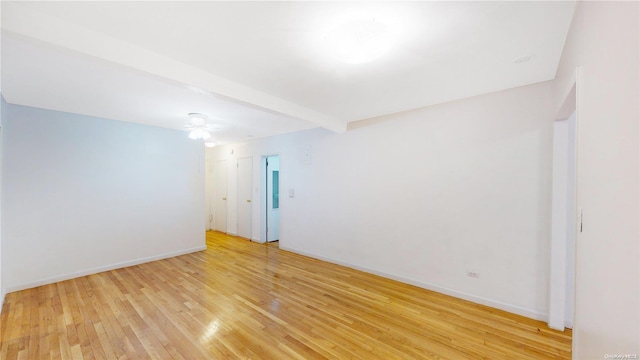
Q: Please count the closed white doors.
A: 2